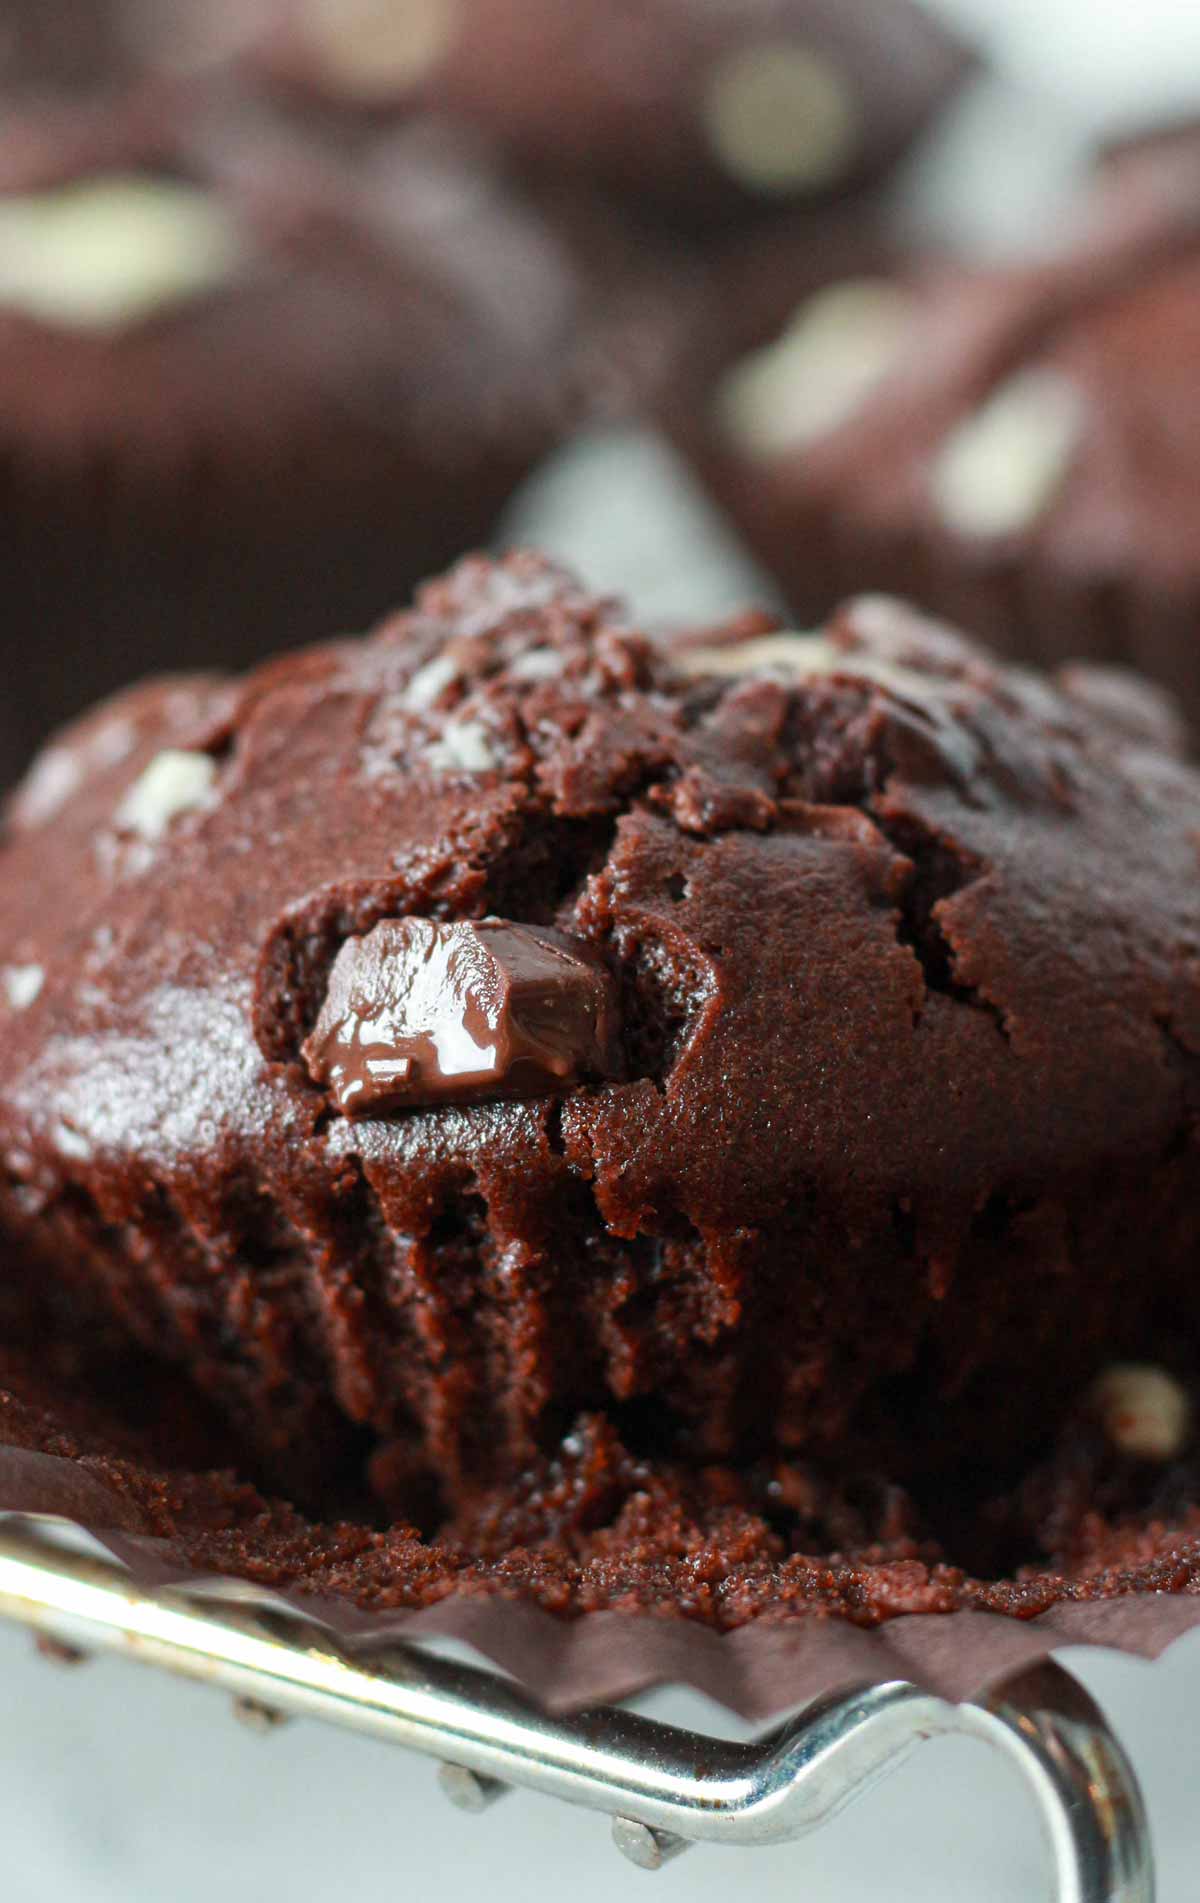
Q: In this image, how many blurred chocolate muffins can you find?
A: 3